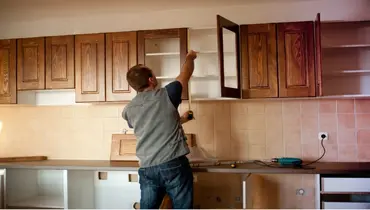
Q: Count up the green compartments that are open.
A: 0